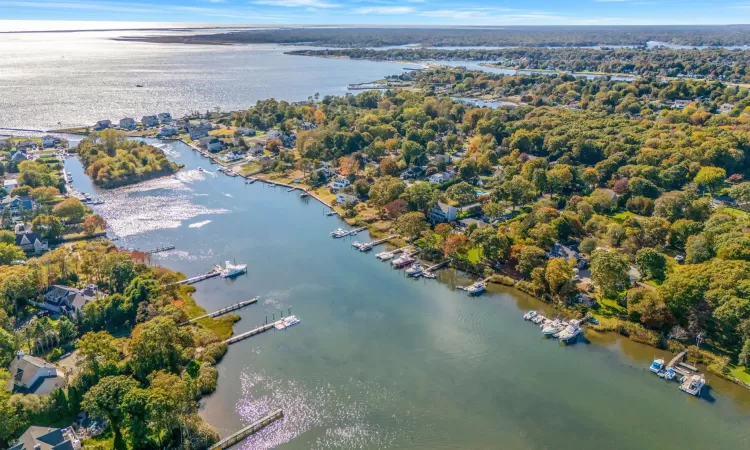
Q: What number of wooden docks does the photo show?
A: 13